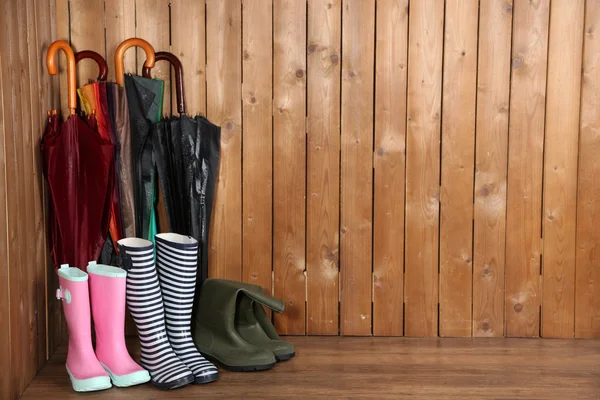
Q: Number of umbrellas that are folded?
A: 4